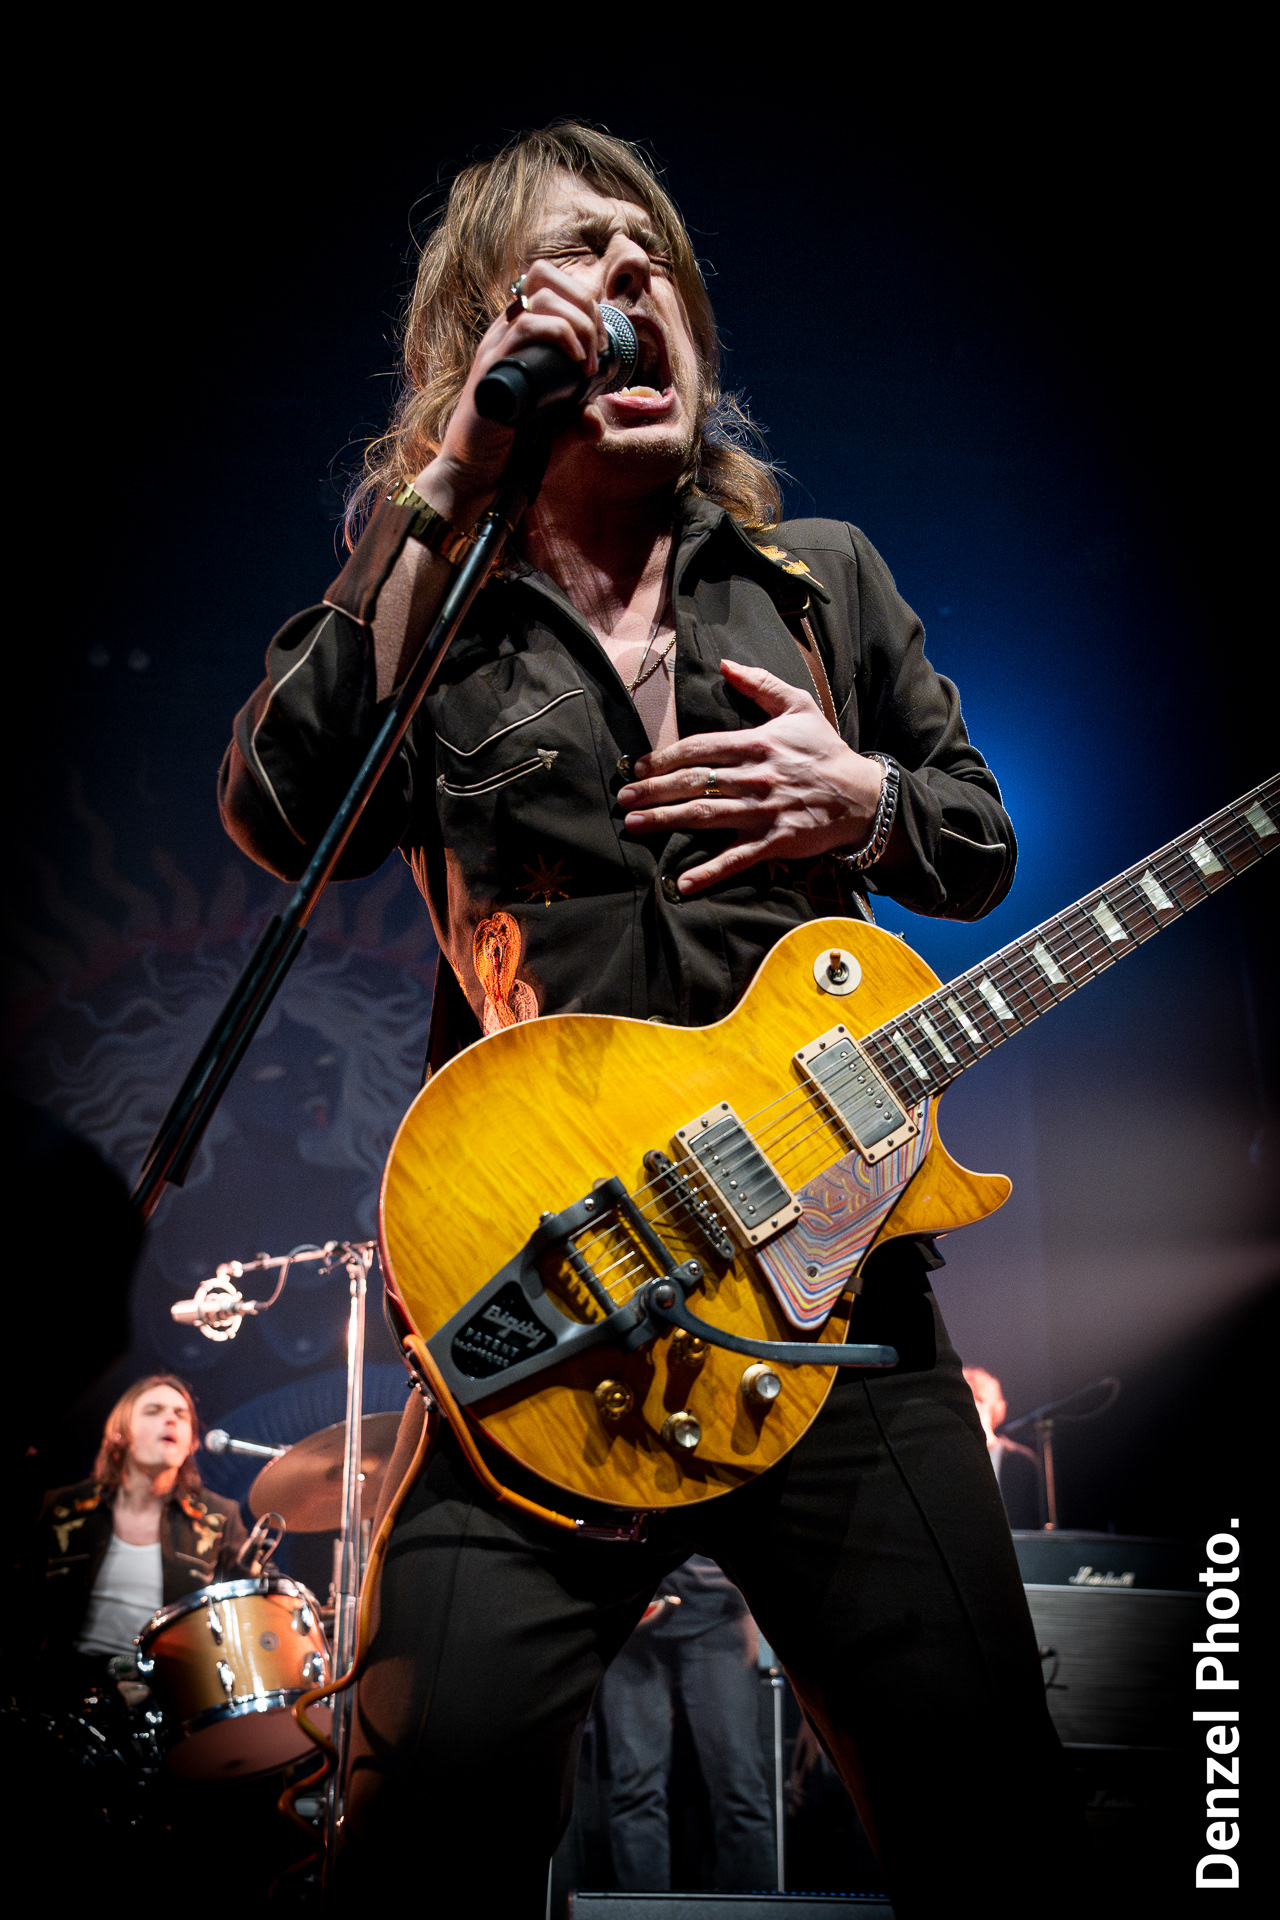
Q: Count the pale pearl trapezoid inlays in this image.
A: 9